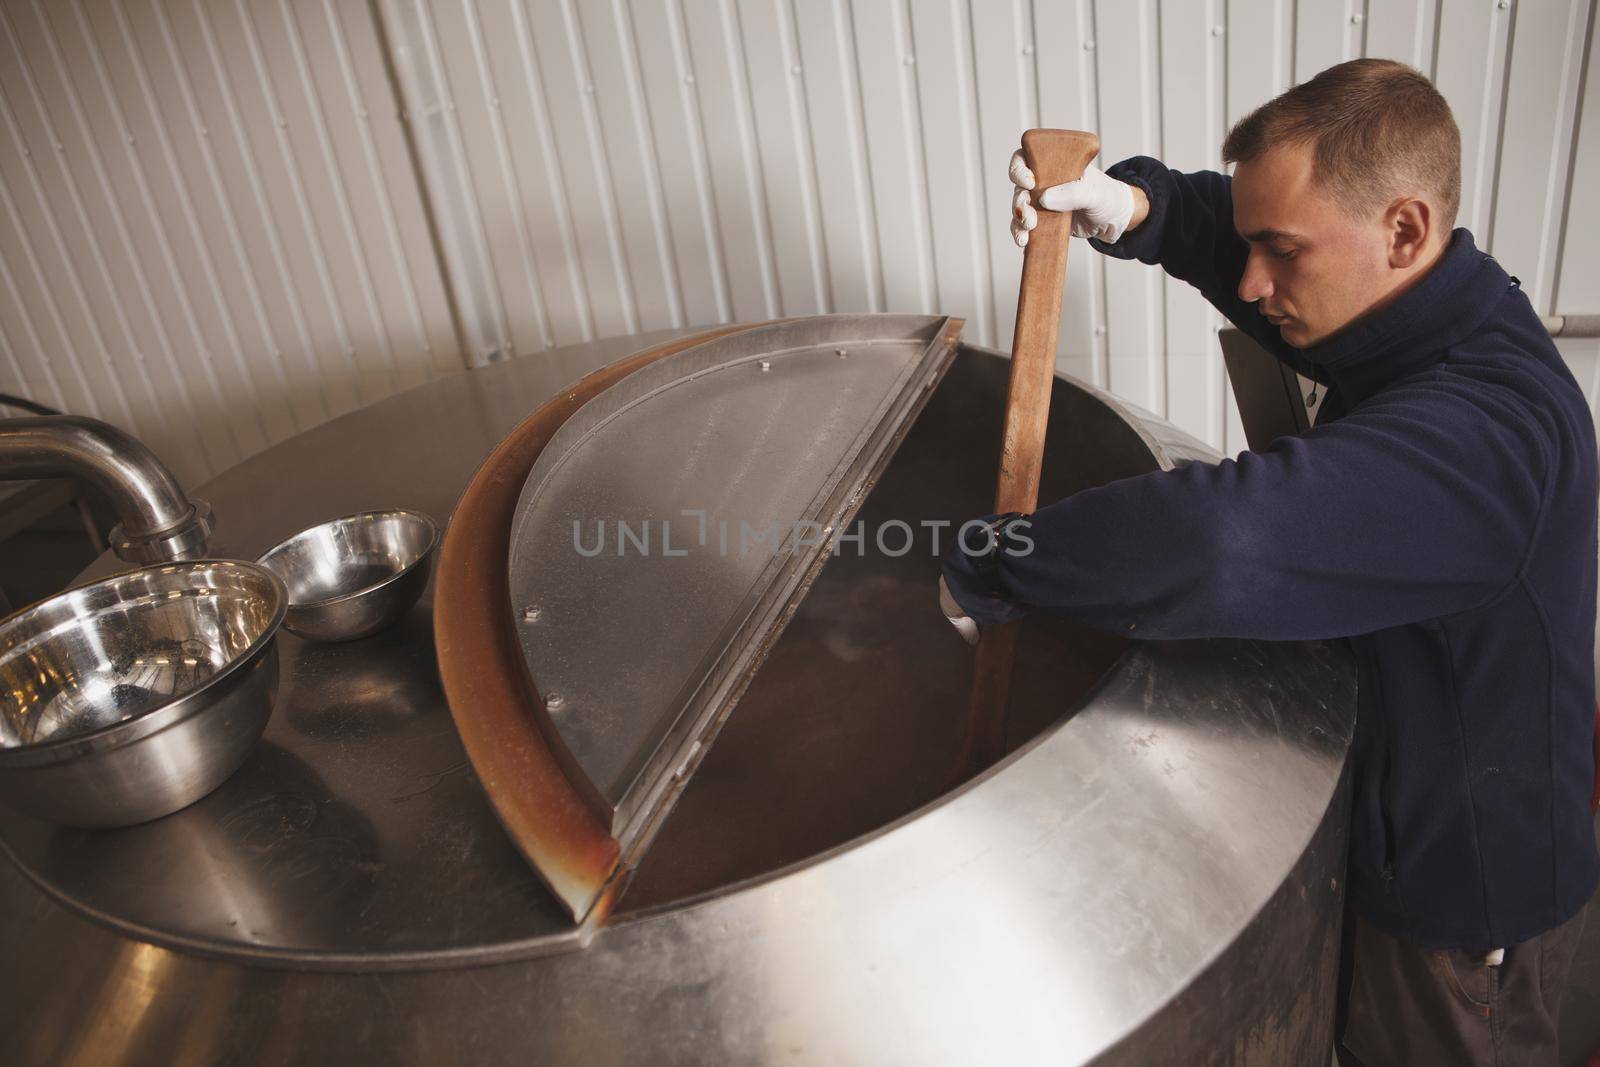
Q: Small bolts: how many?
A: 4